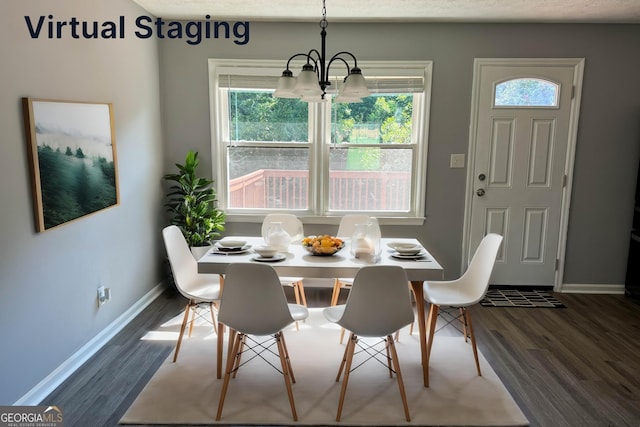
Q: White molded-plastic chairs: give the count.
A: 6